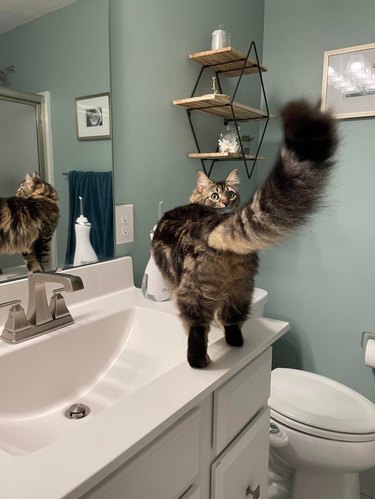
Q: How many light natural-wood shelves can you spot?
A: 3